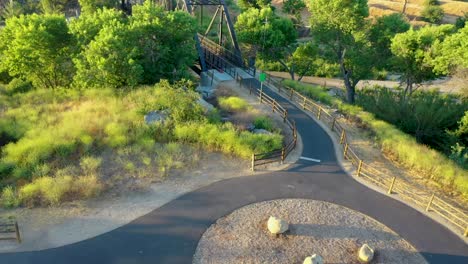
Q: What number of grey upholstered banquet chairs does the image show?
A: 0